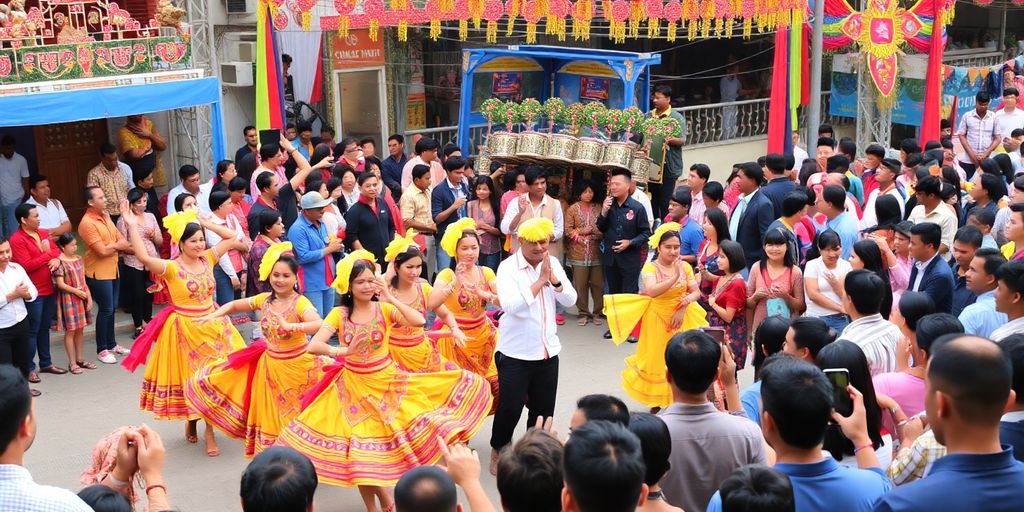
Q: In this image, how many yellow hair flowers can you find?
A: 7